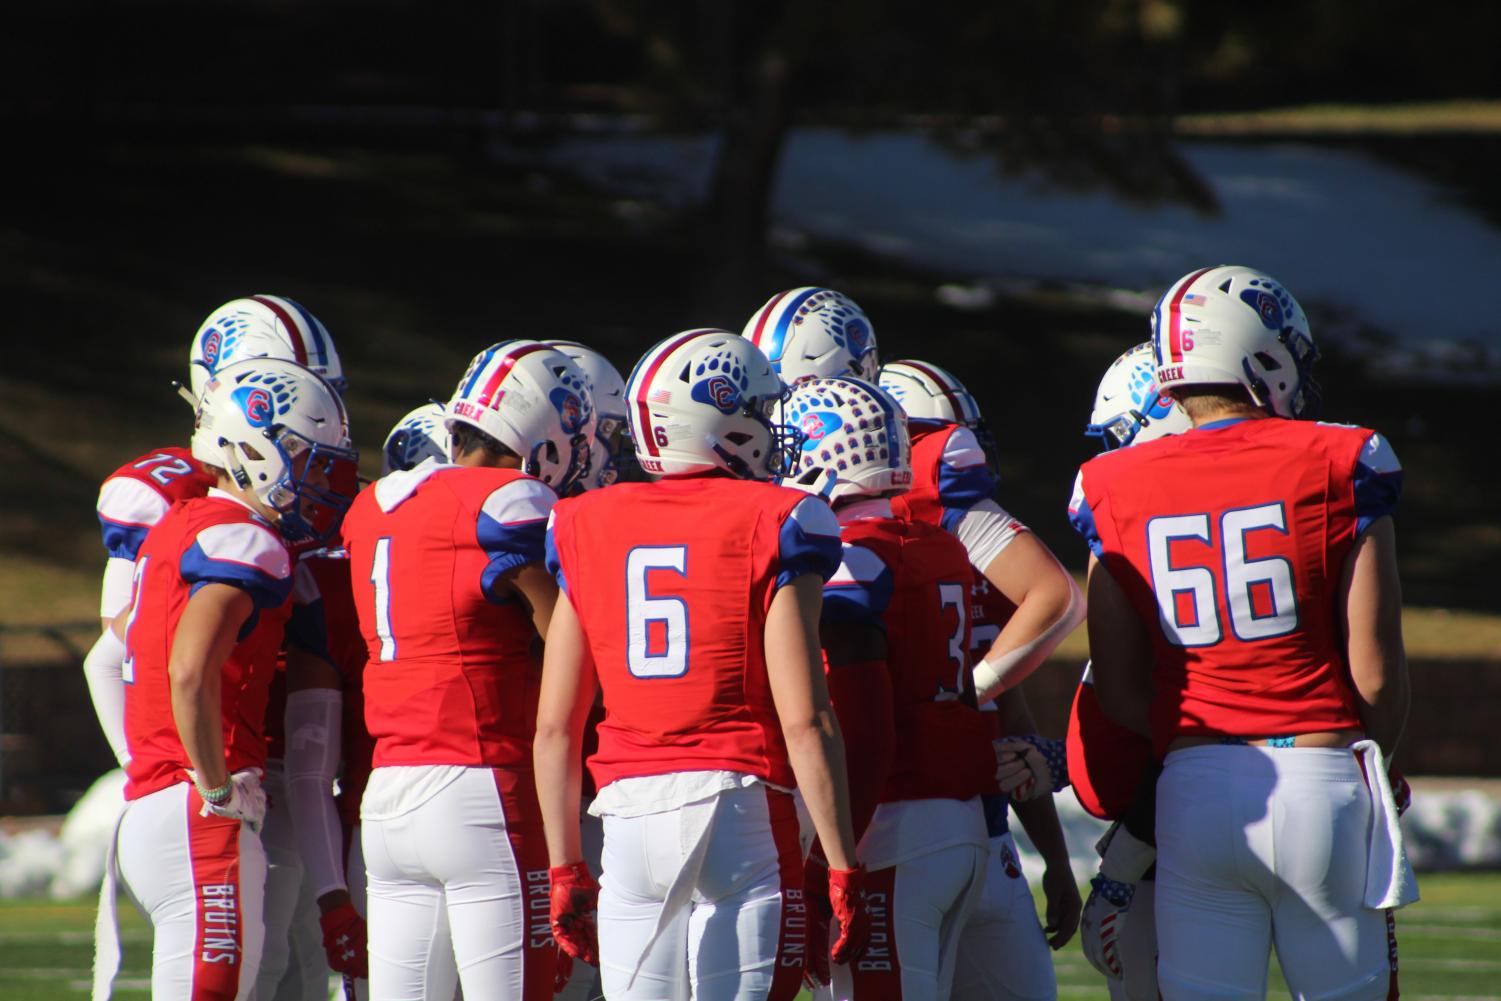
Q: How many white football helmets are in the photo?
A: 11